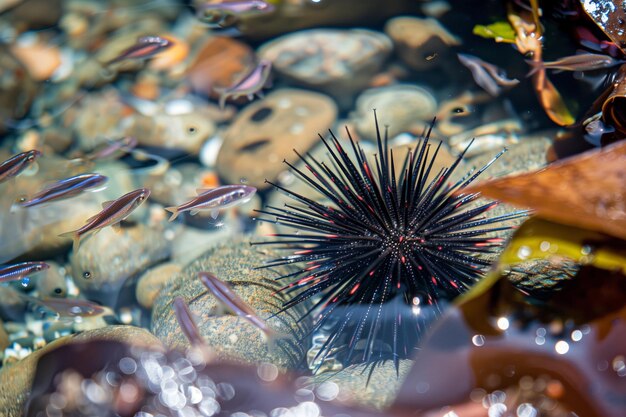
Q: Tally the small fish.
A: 14